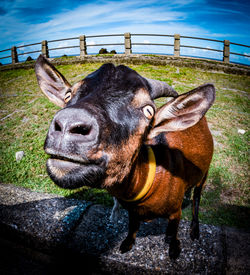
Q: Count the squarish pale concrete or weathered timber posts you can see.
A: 6